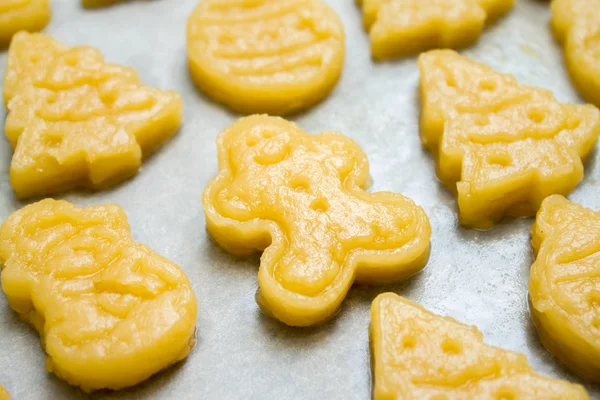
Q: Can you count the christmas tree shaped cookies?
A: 4